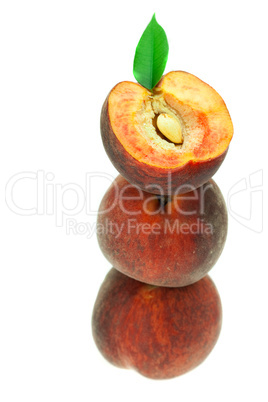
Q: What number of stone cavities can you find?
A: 1